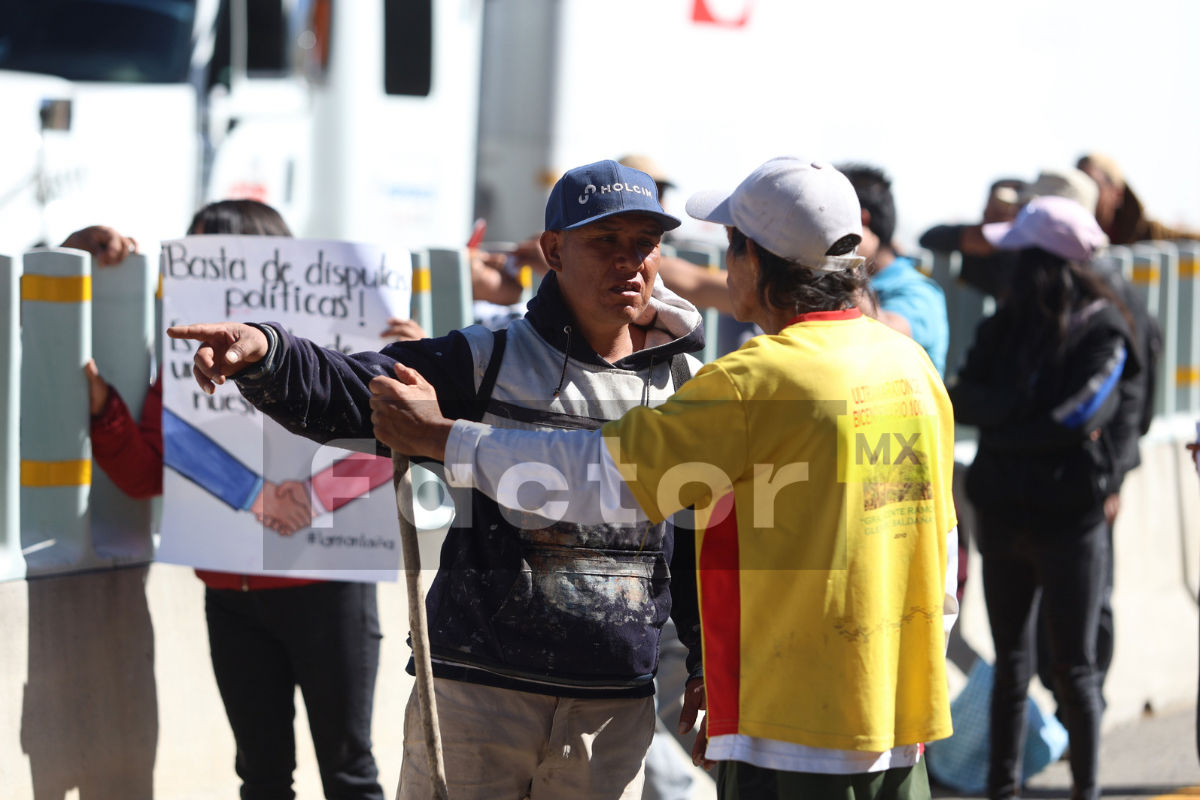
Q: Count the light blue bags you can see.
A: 1